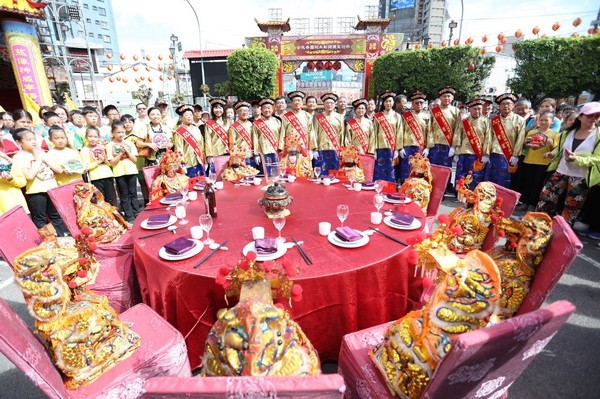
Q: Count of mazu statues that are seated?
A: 12